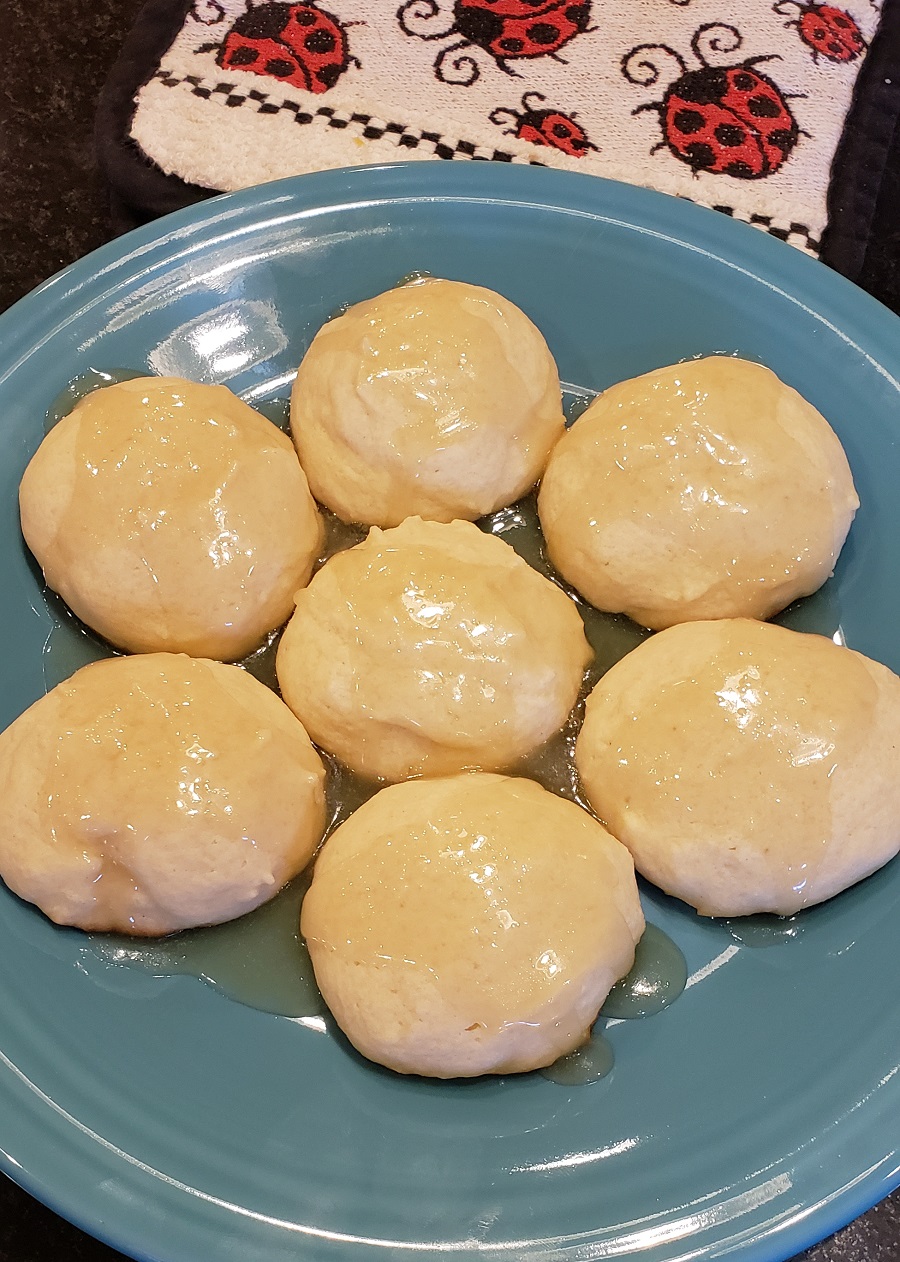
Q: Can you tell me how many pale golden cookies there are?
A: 7